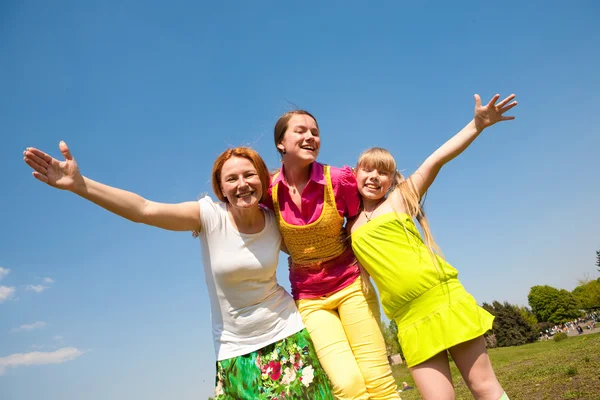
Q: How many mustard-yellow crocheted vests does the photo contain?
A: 1